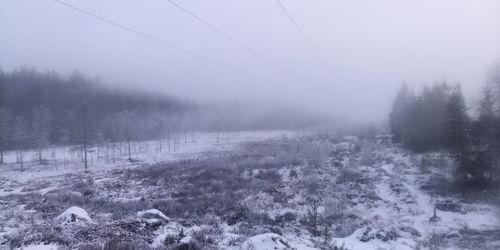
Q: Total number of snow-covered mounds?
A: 3